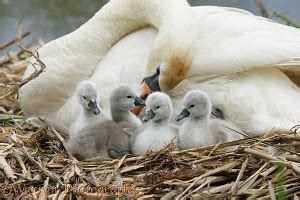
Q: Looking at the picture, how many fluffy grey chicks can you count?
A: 4